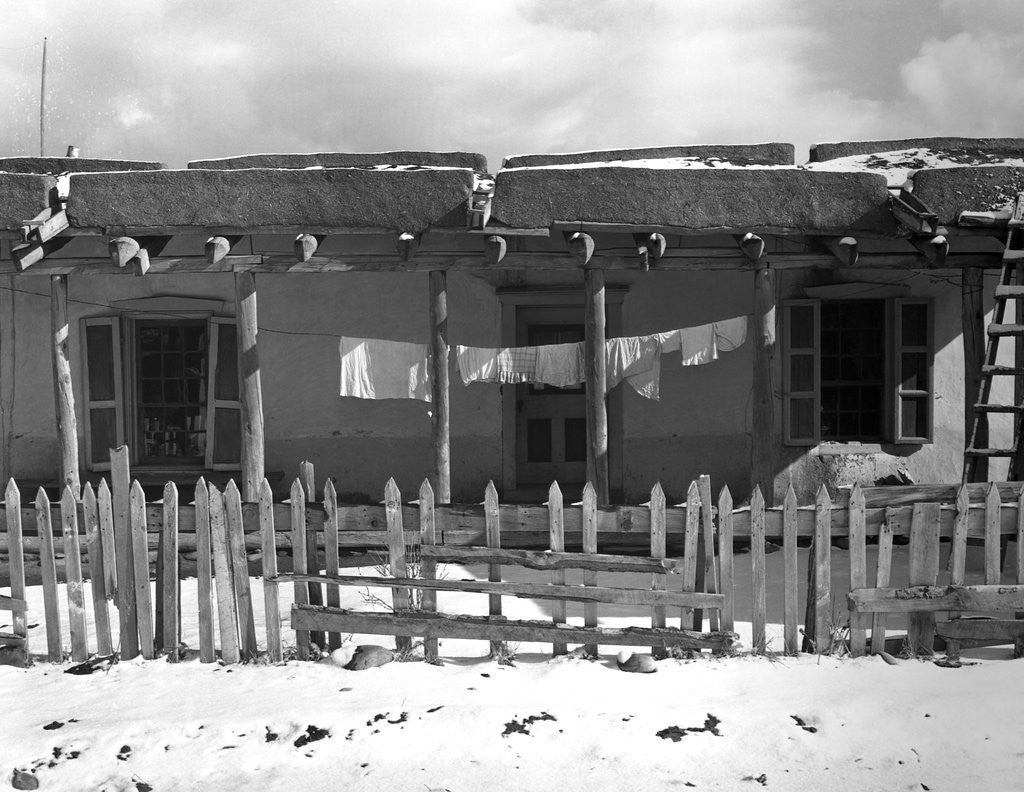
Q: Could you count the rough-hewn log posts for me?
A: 6